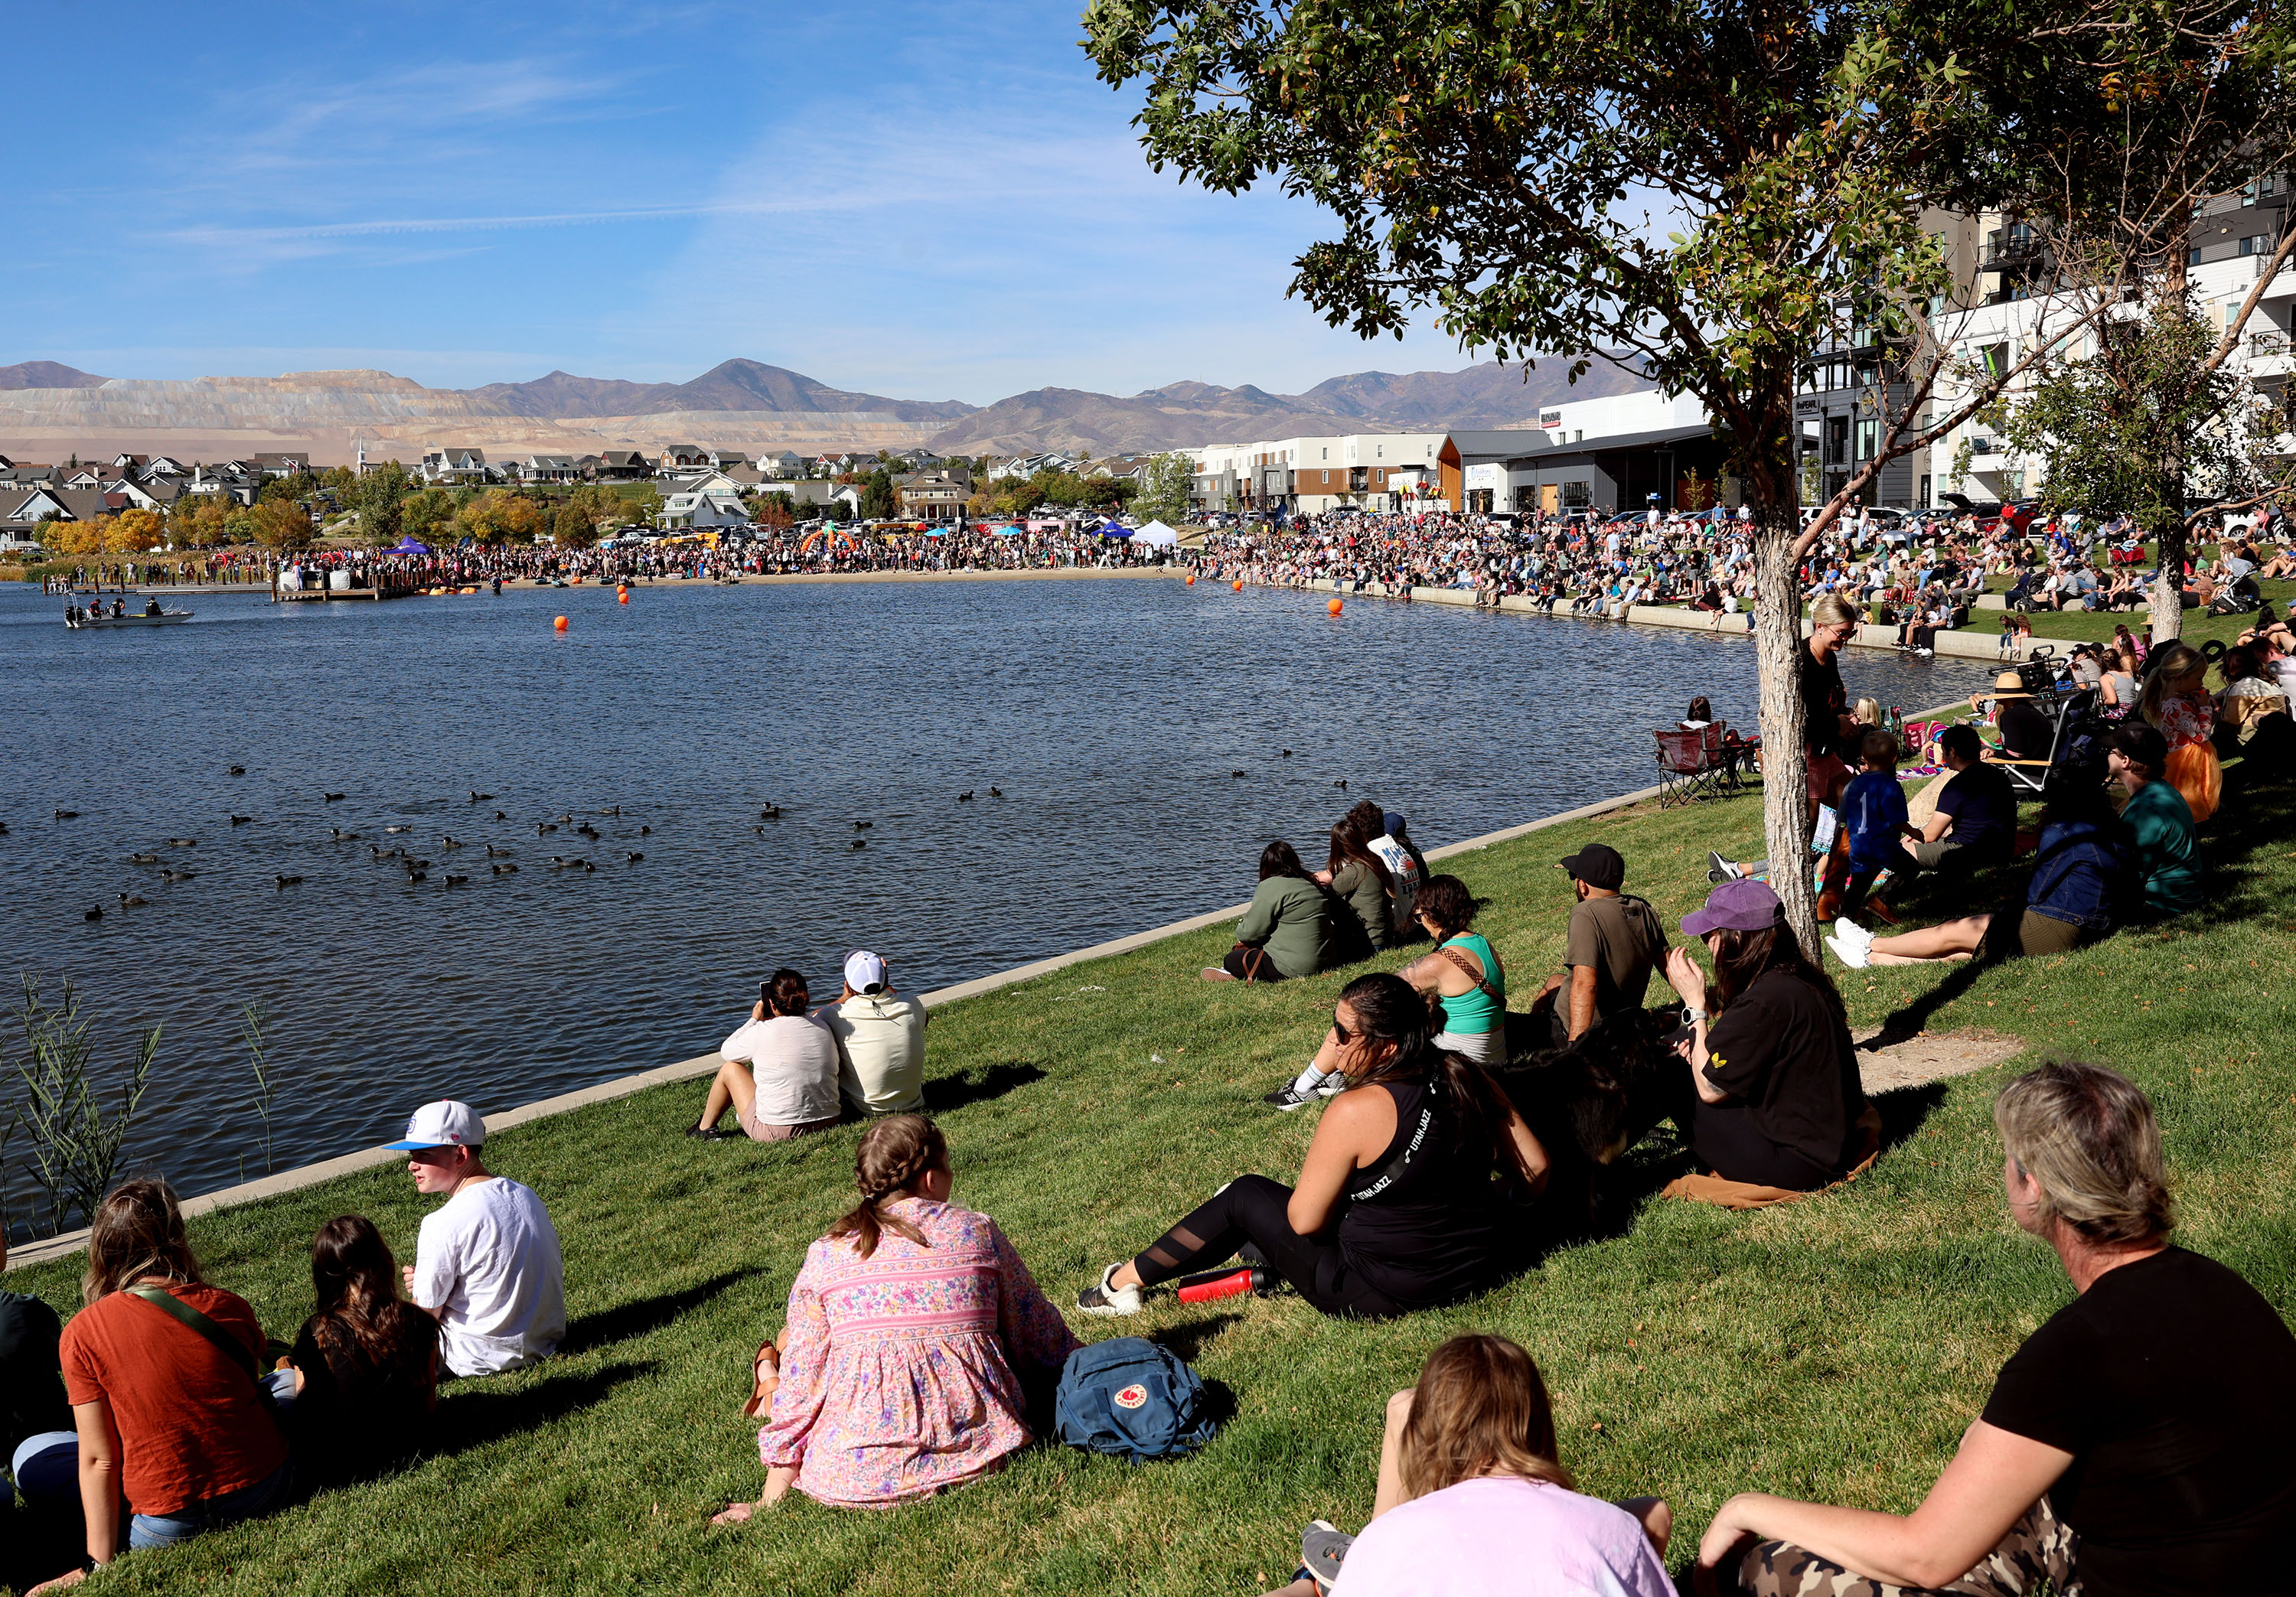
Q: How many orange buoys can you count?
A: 6